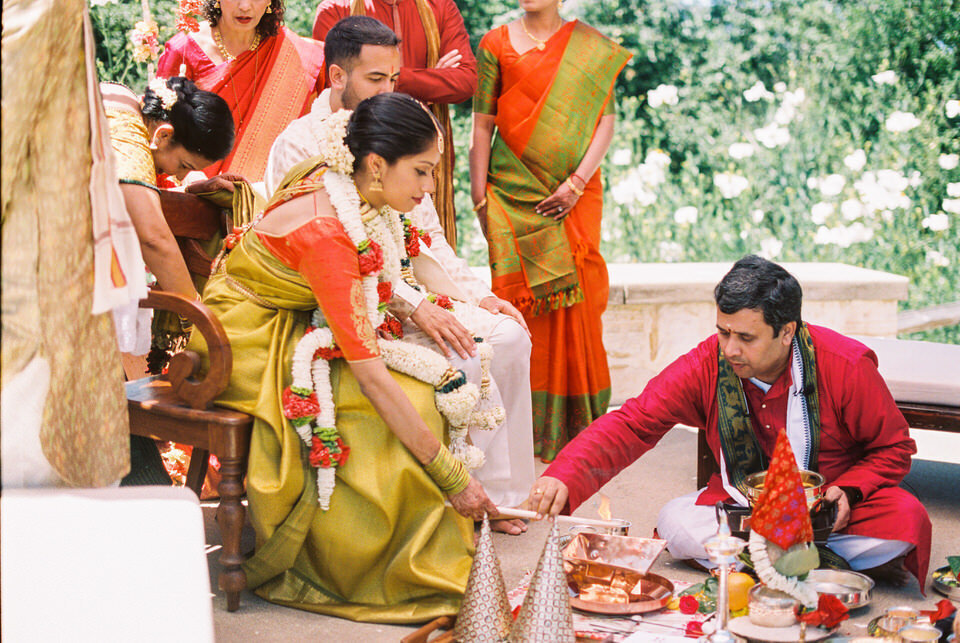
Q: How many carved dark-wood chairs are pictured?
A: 1